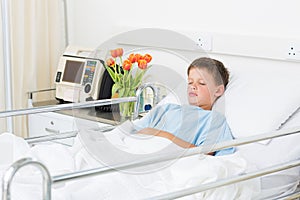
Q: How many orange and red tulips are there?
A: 8